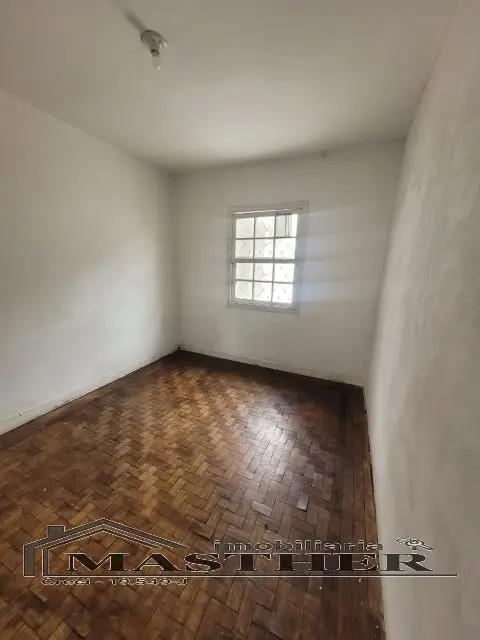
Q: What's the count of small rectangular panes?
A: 12